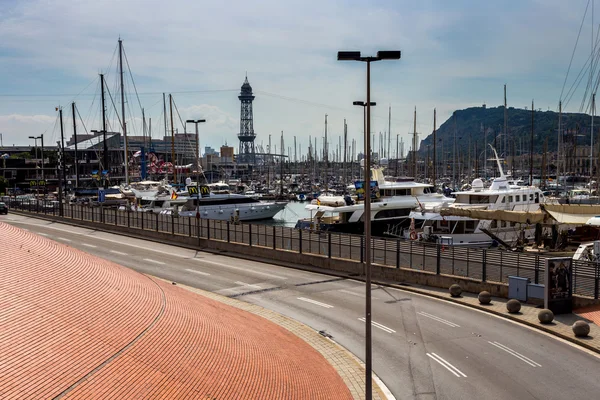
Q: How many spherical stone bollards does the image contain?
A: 5